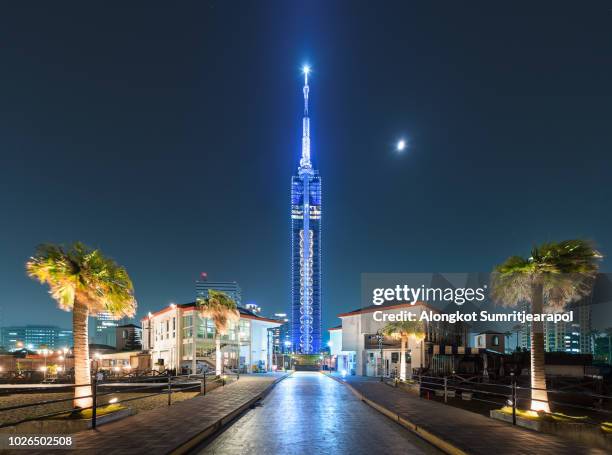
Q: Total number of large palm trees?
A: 2